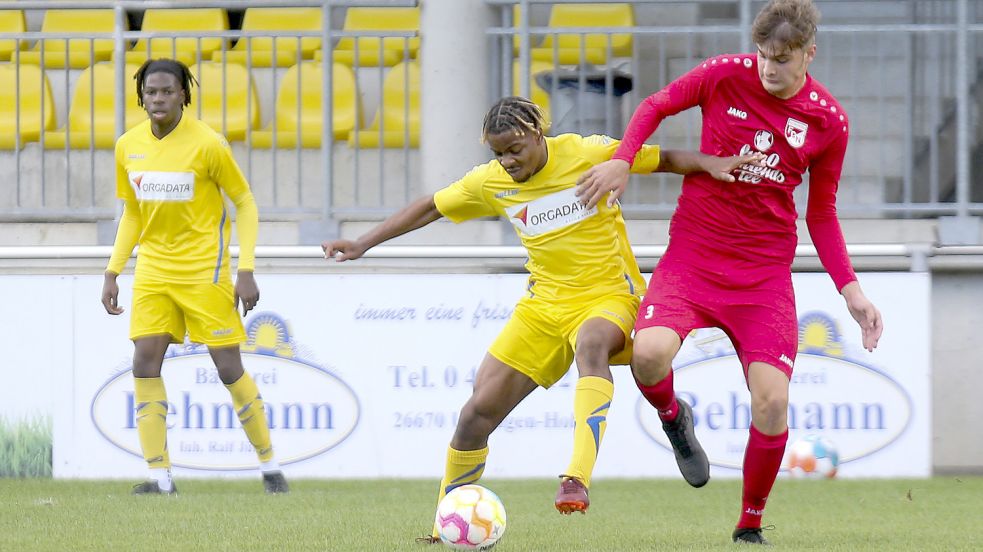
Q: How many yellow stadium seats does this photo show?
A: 13